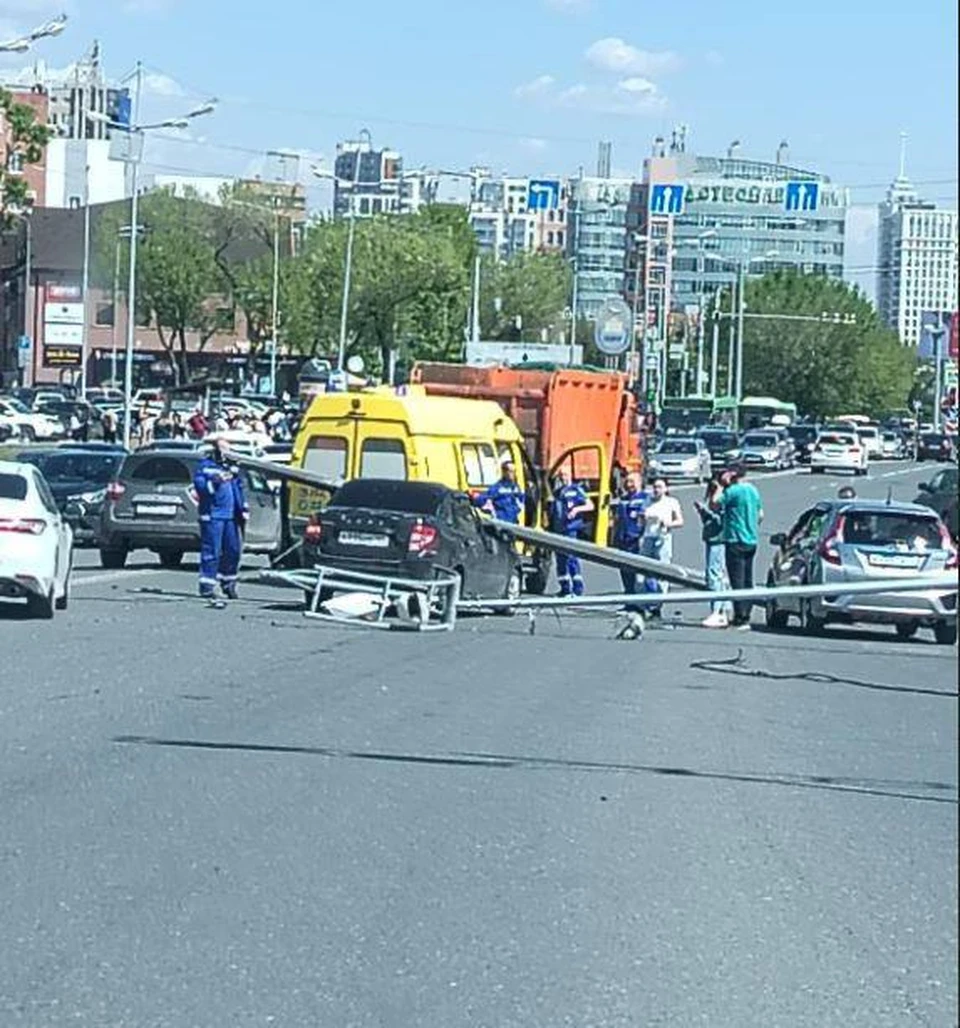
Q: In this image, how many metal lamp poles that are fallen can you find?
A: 2